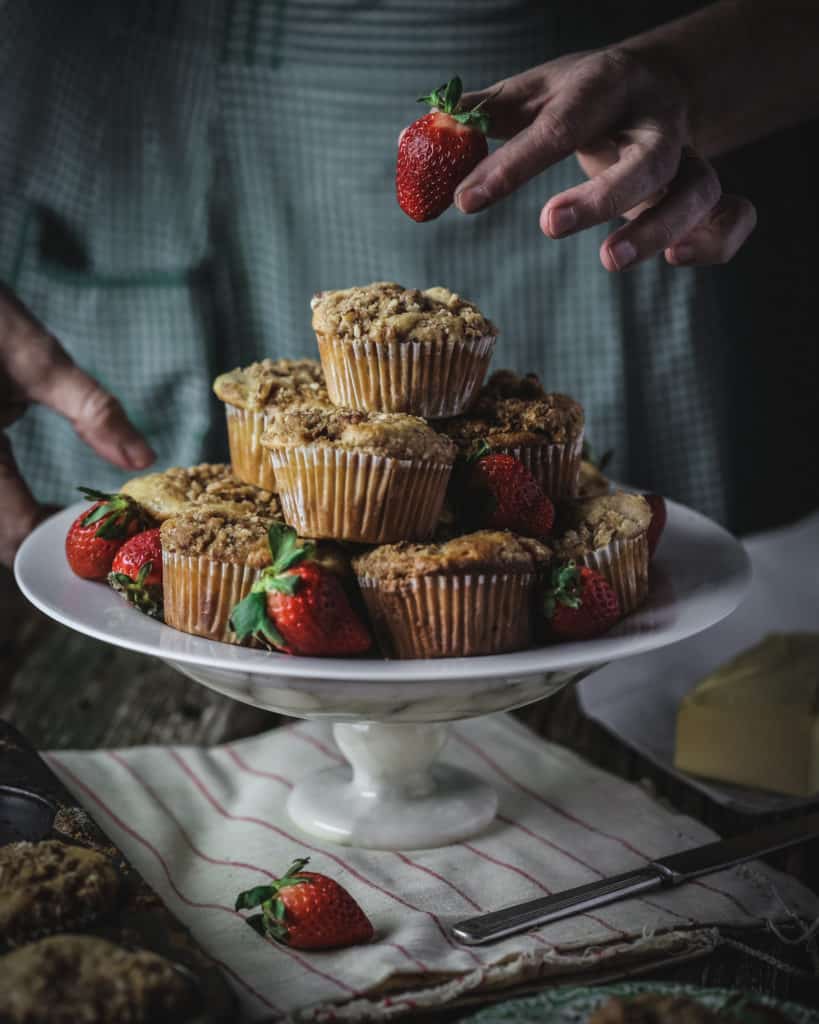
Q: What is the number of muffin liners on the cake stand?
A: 7